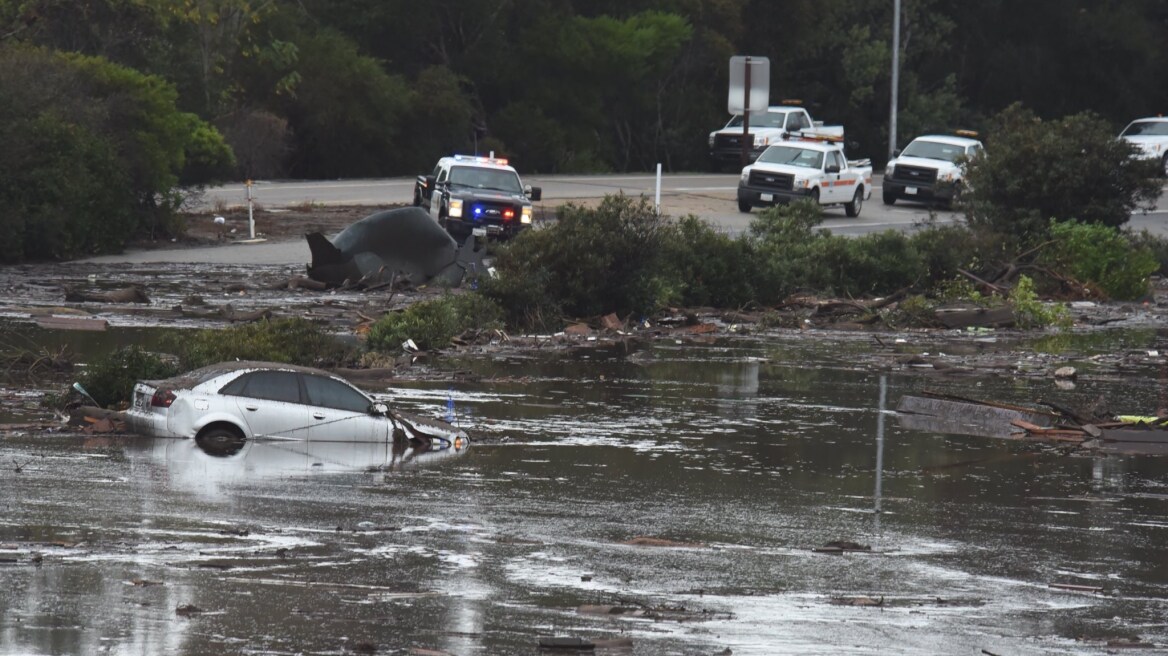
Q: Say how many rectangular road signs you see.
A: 1